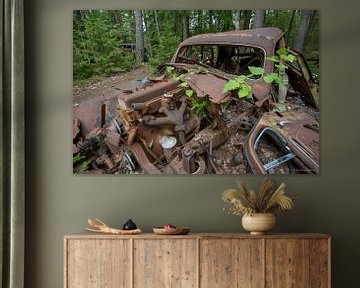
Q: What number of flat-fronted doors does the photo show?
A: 4